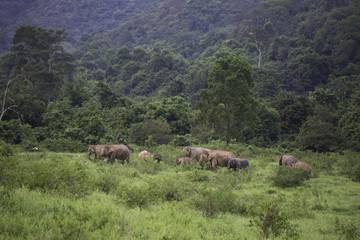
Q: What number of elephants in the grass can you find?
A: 10